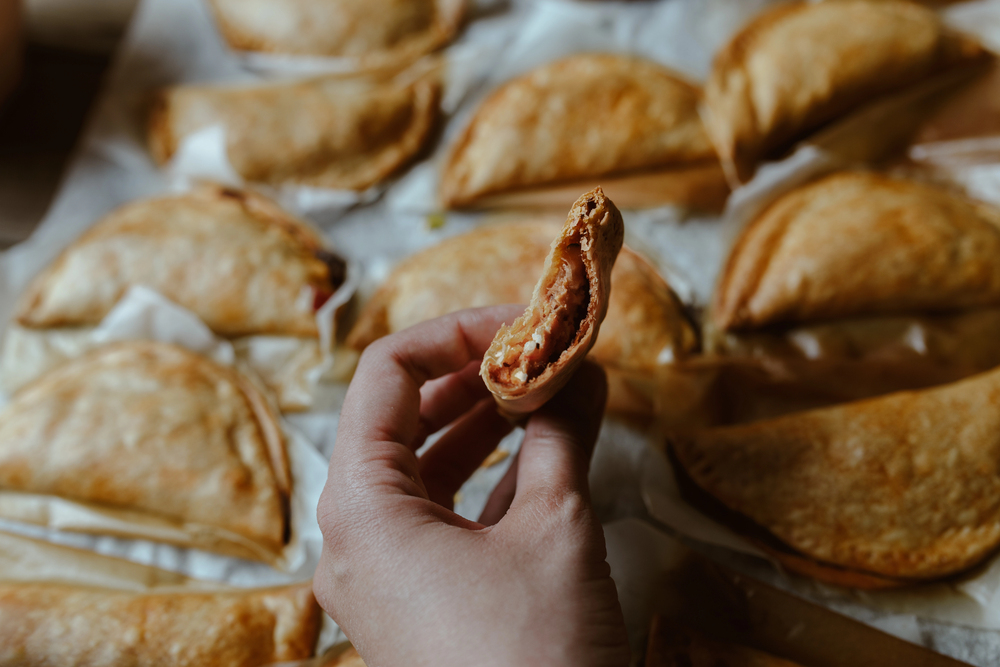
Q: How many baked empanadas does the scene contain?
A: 11